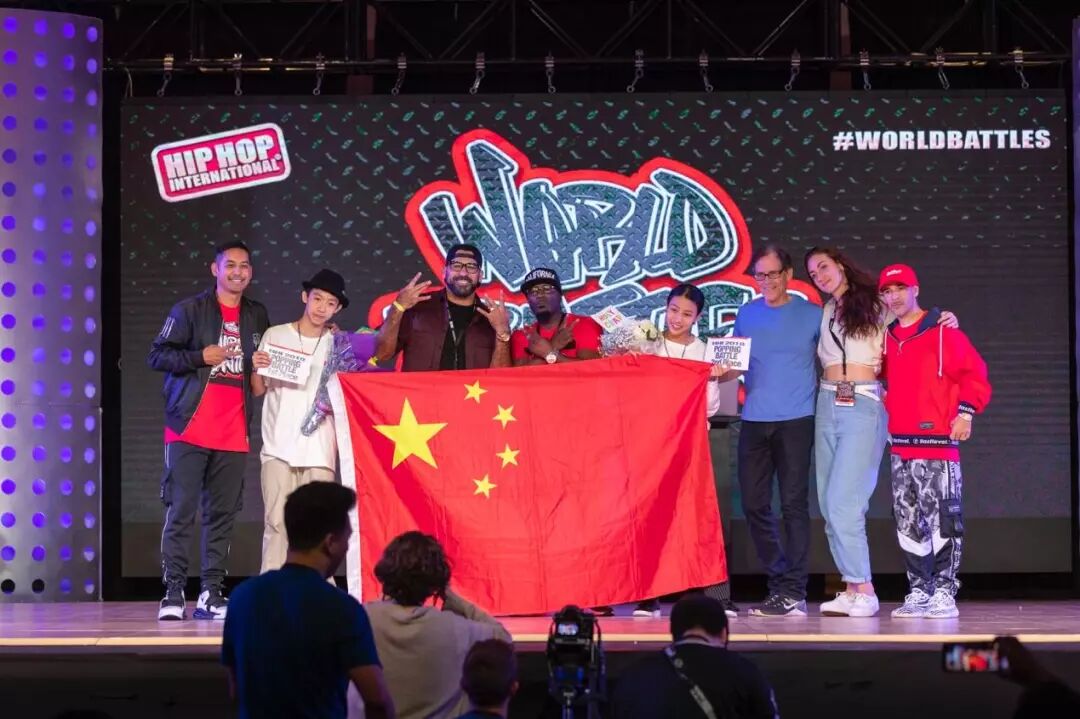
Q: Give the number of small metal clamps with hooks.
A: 12